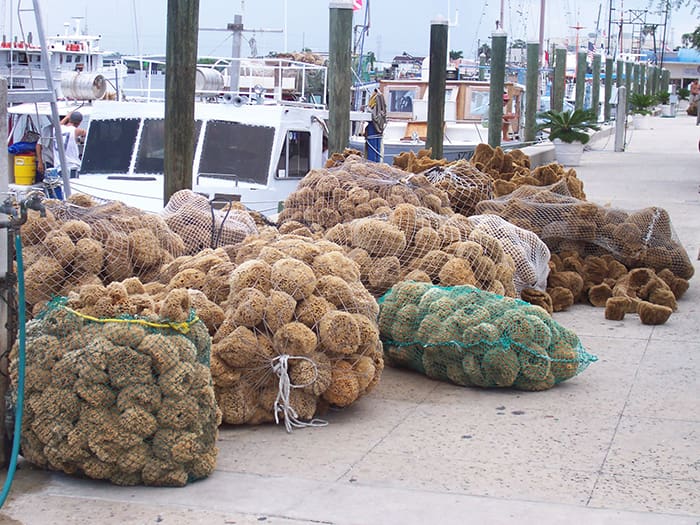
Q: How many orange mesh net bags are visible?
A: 0